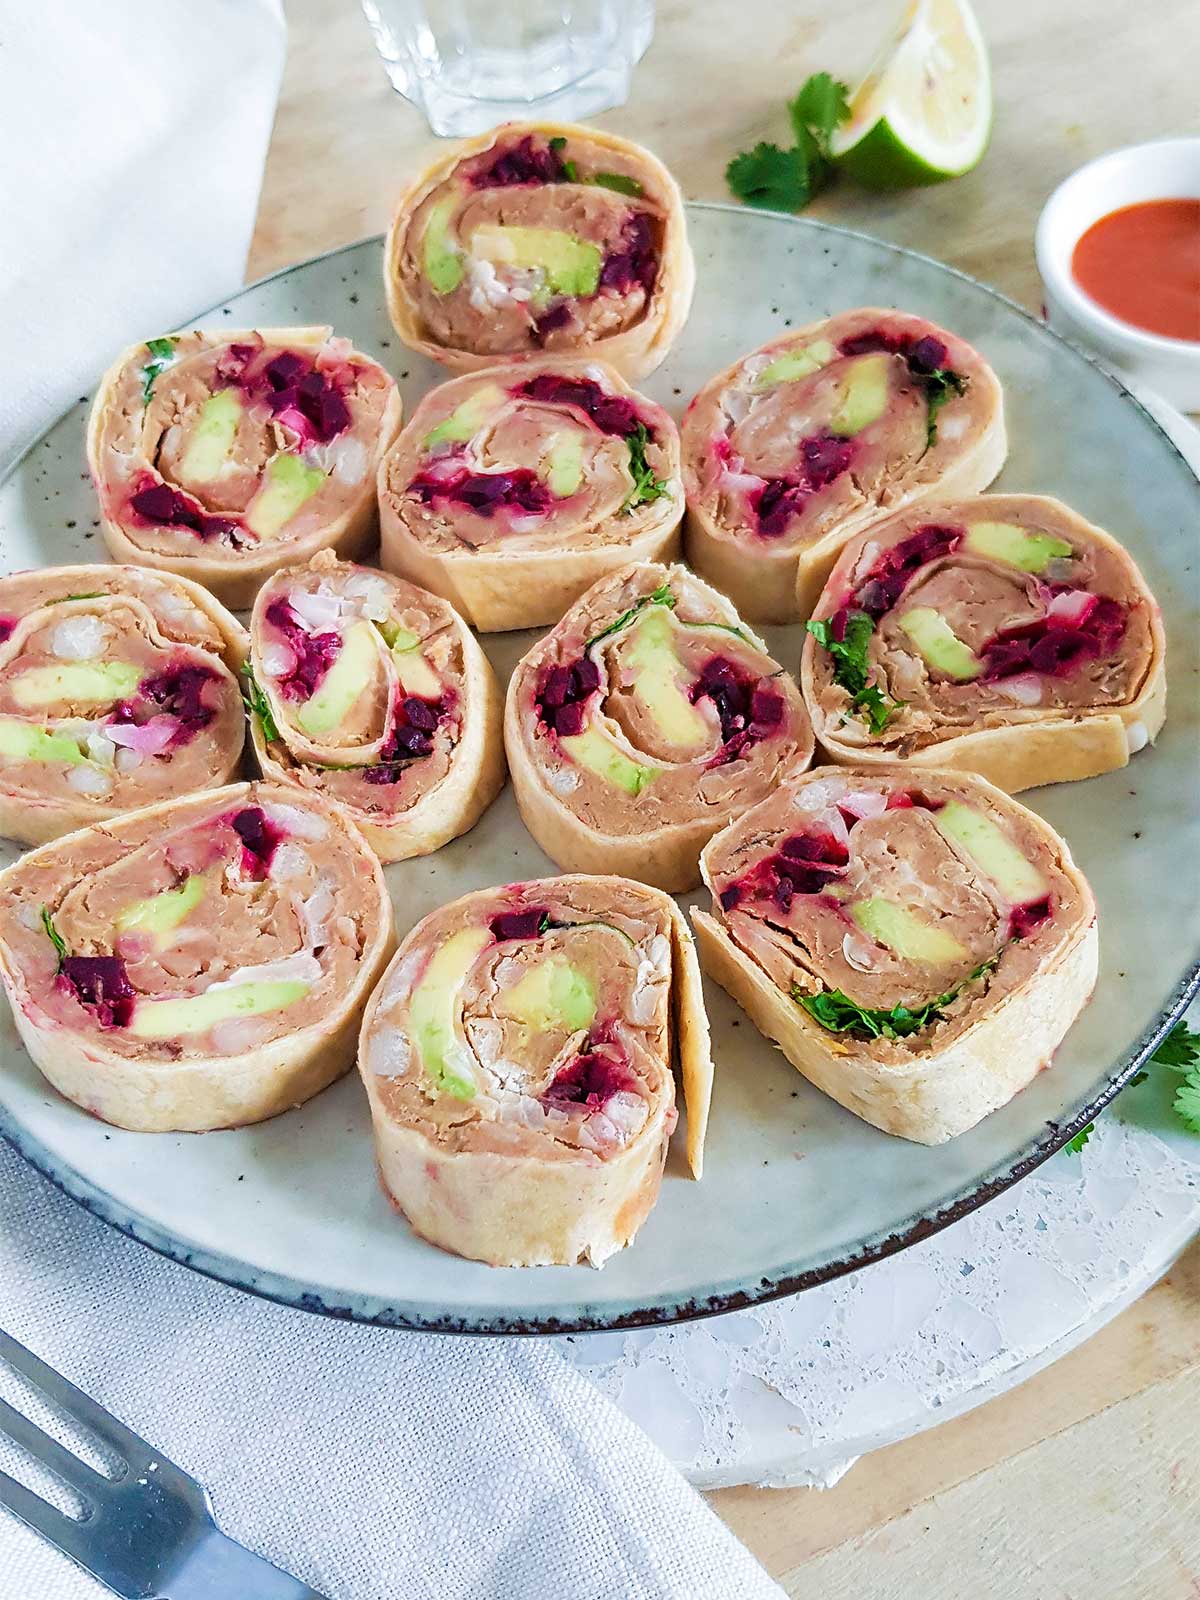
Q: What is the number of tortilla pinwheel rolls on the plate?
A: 11